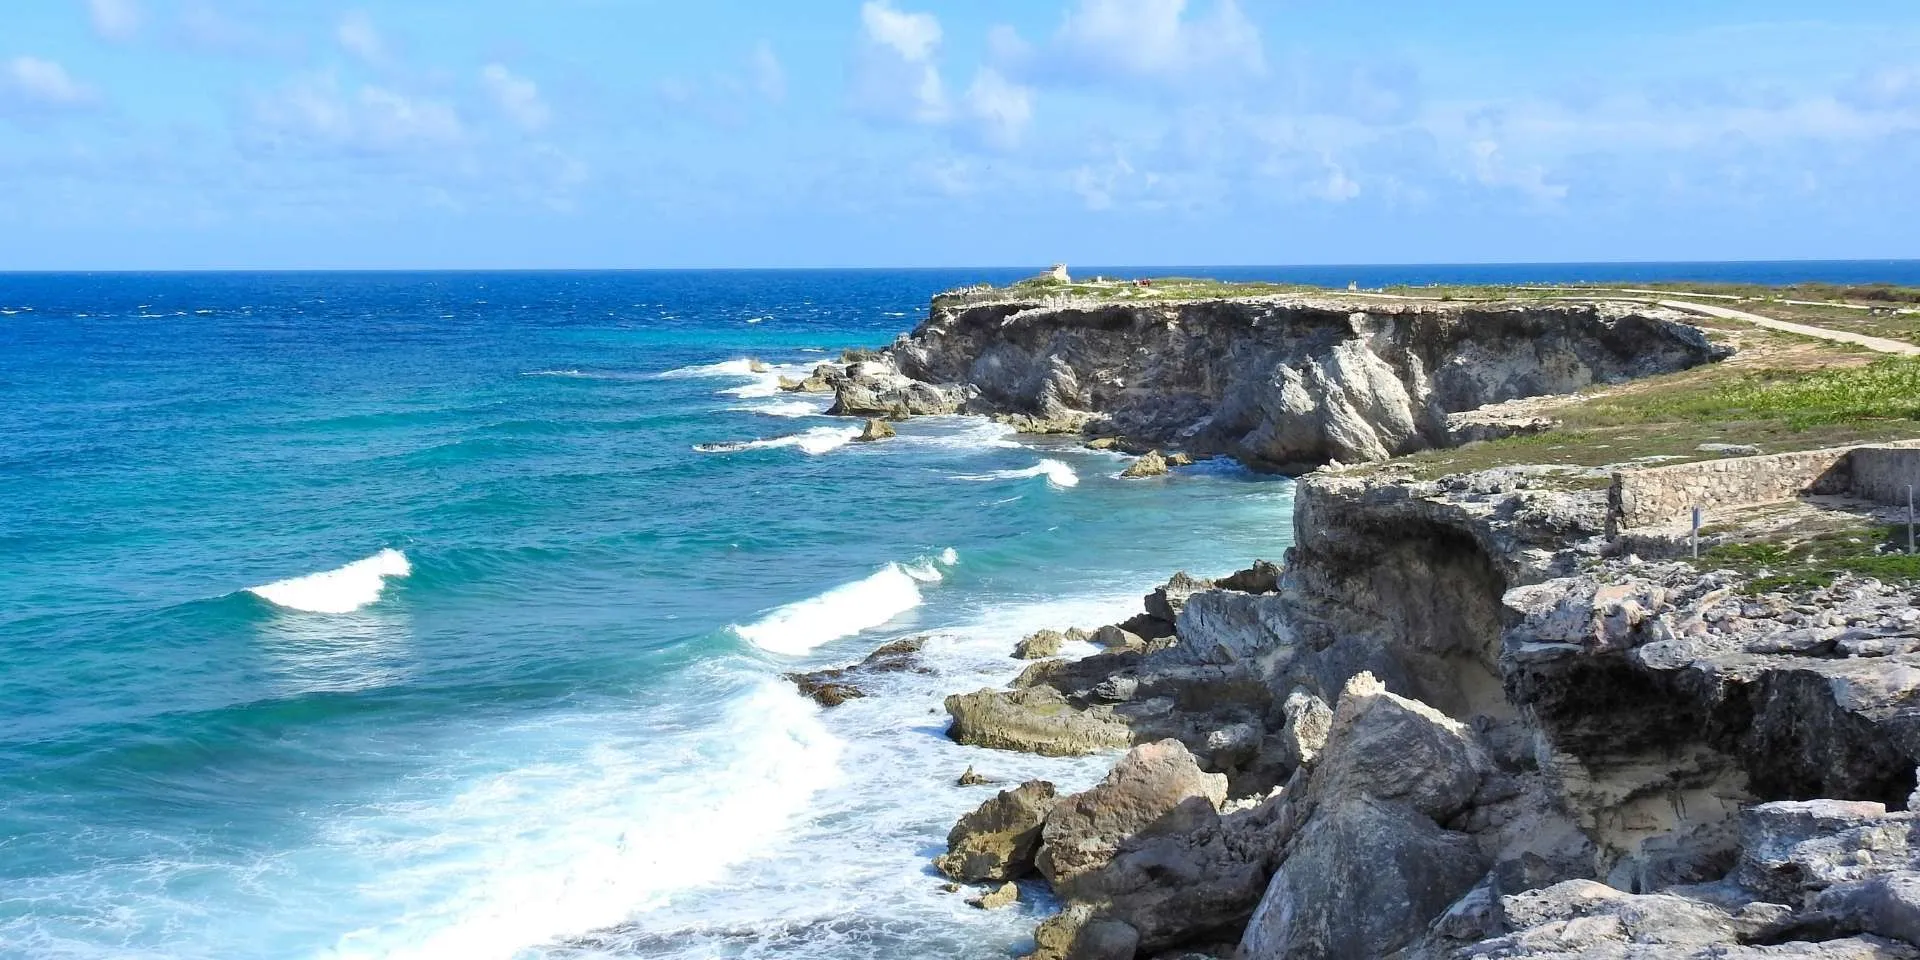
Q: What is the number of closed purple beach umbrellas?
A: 0